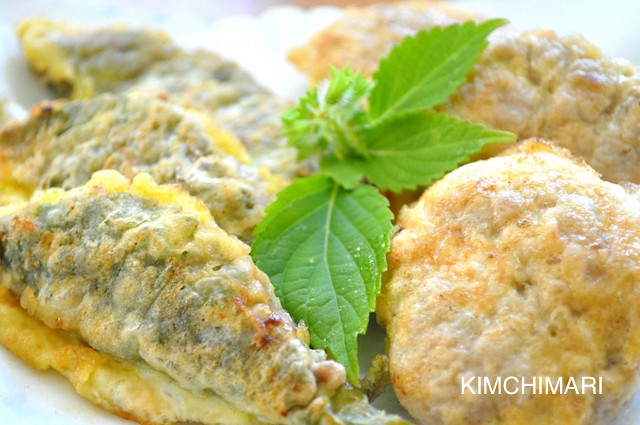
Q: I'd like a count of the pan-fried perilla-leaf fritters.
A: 3